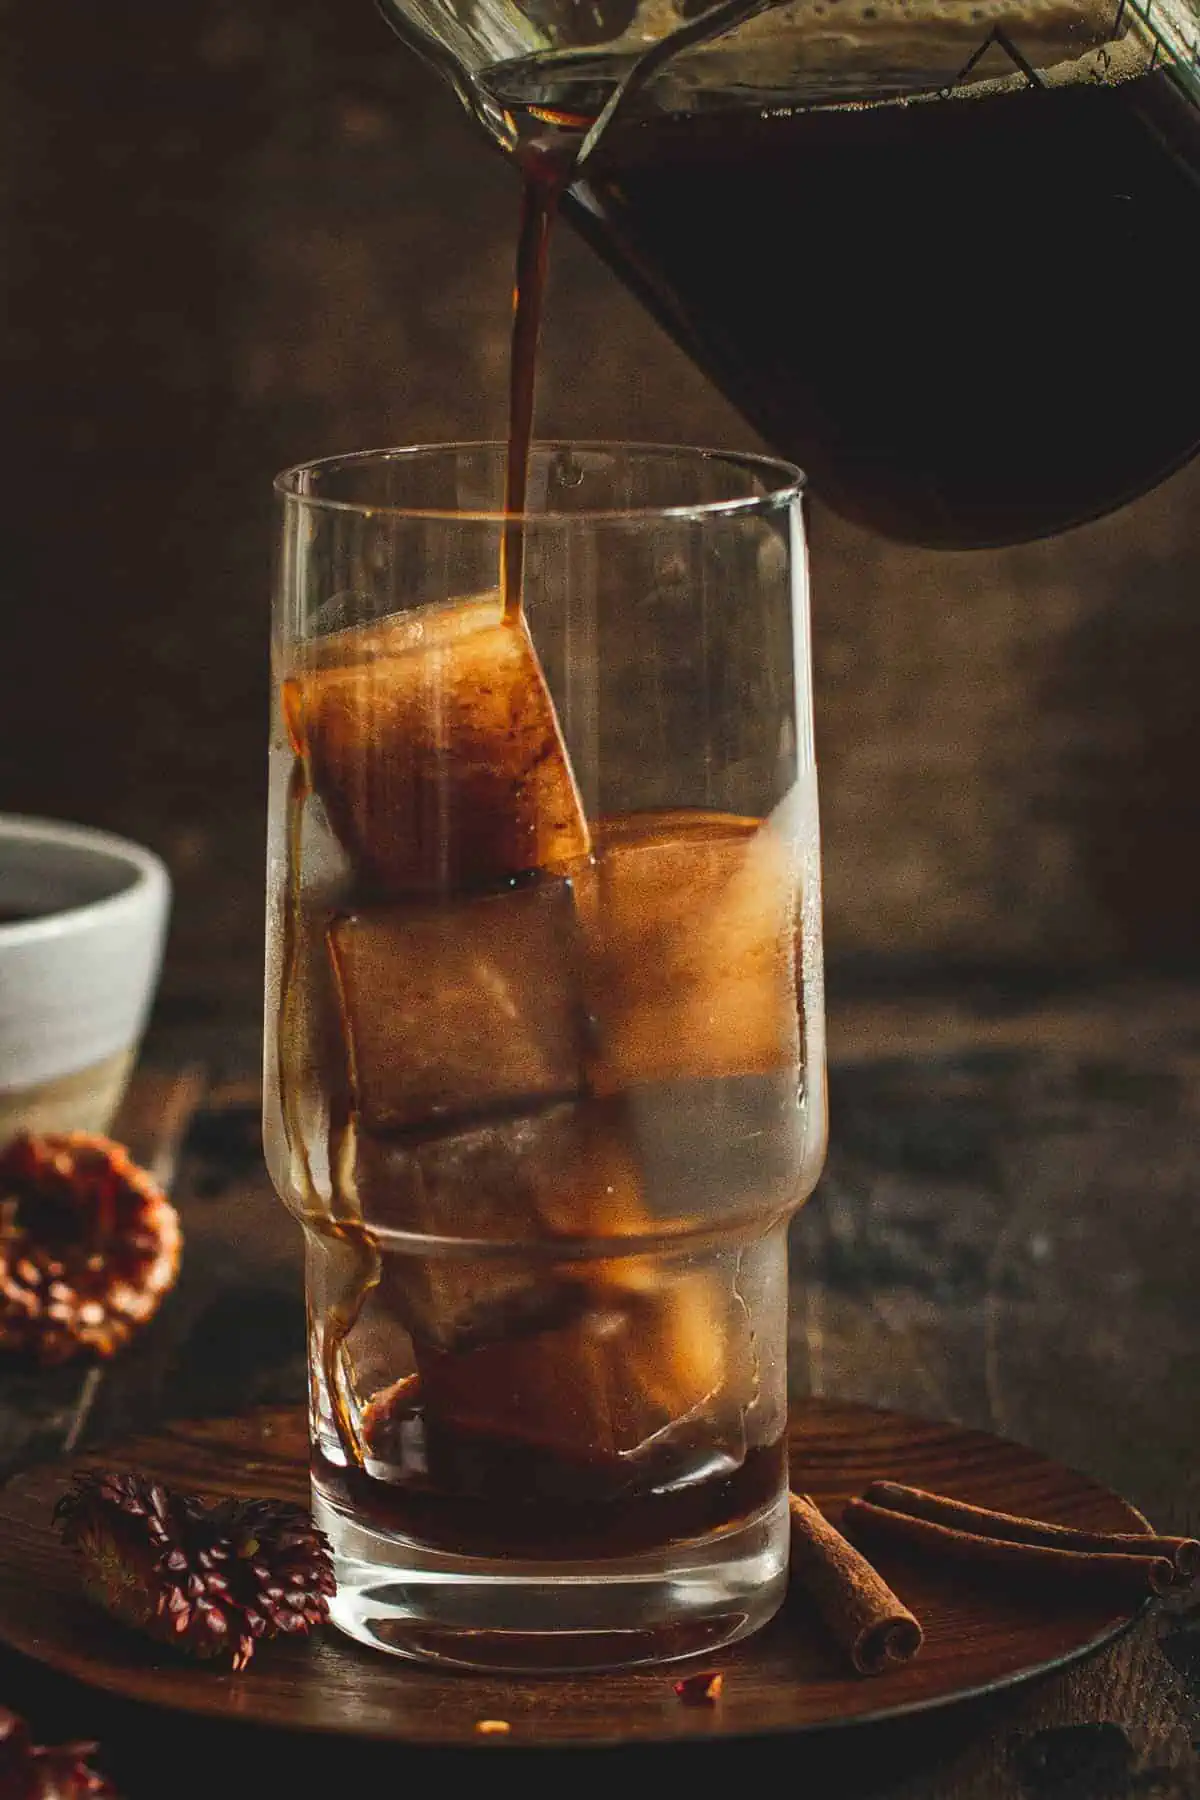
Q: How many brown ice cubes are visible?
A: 5